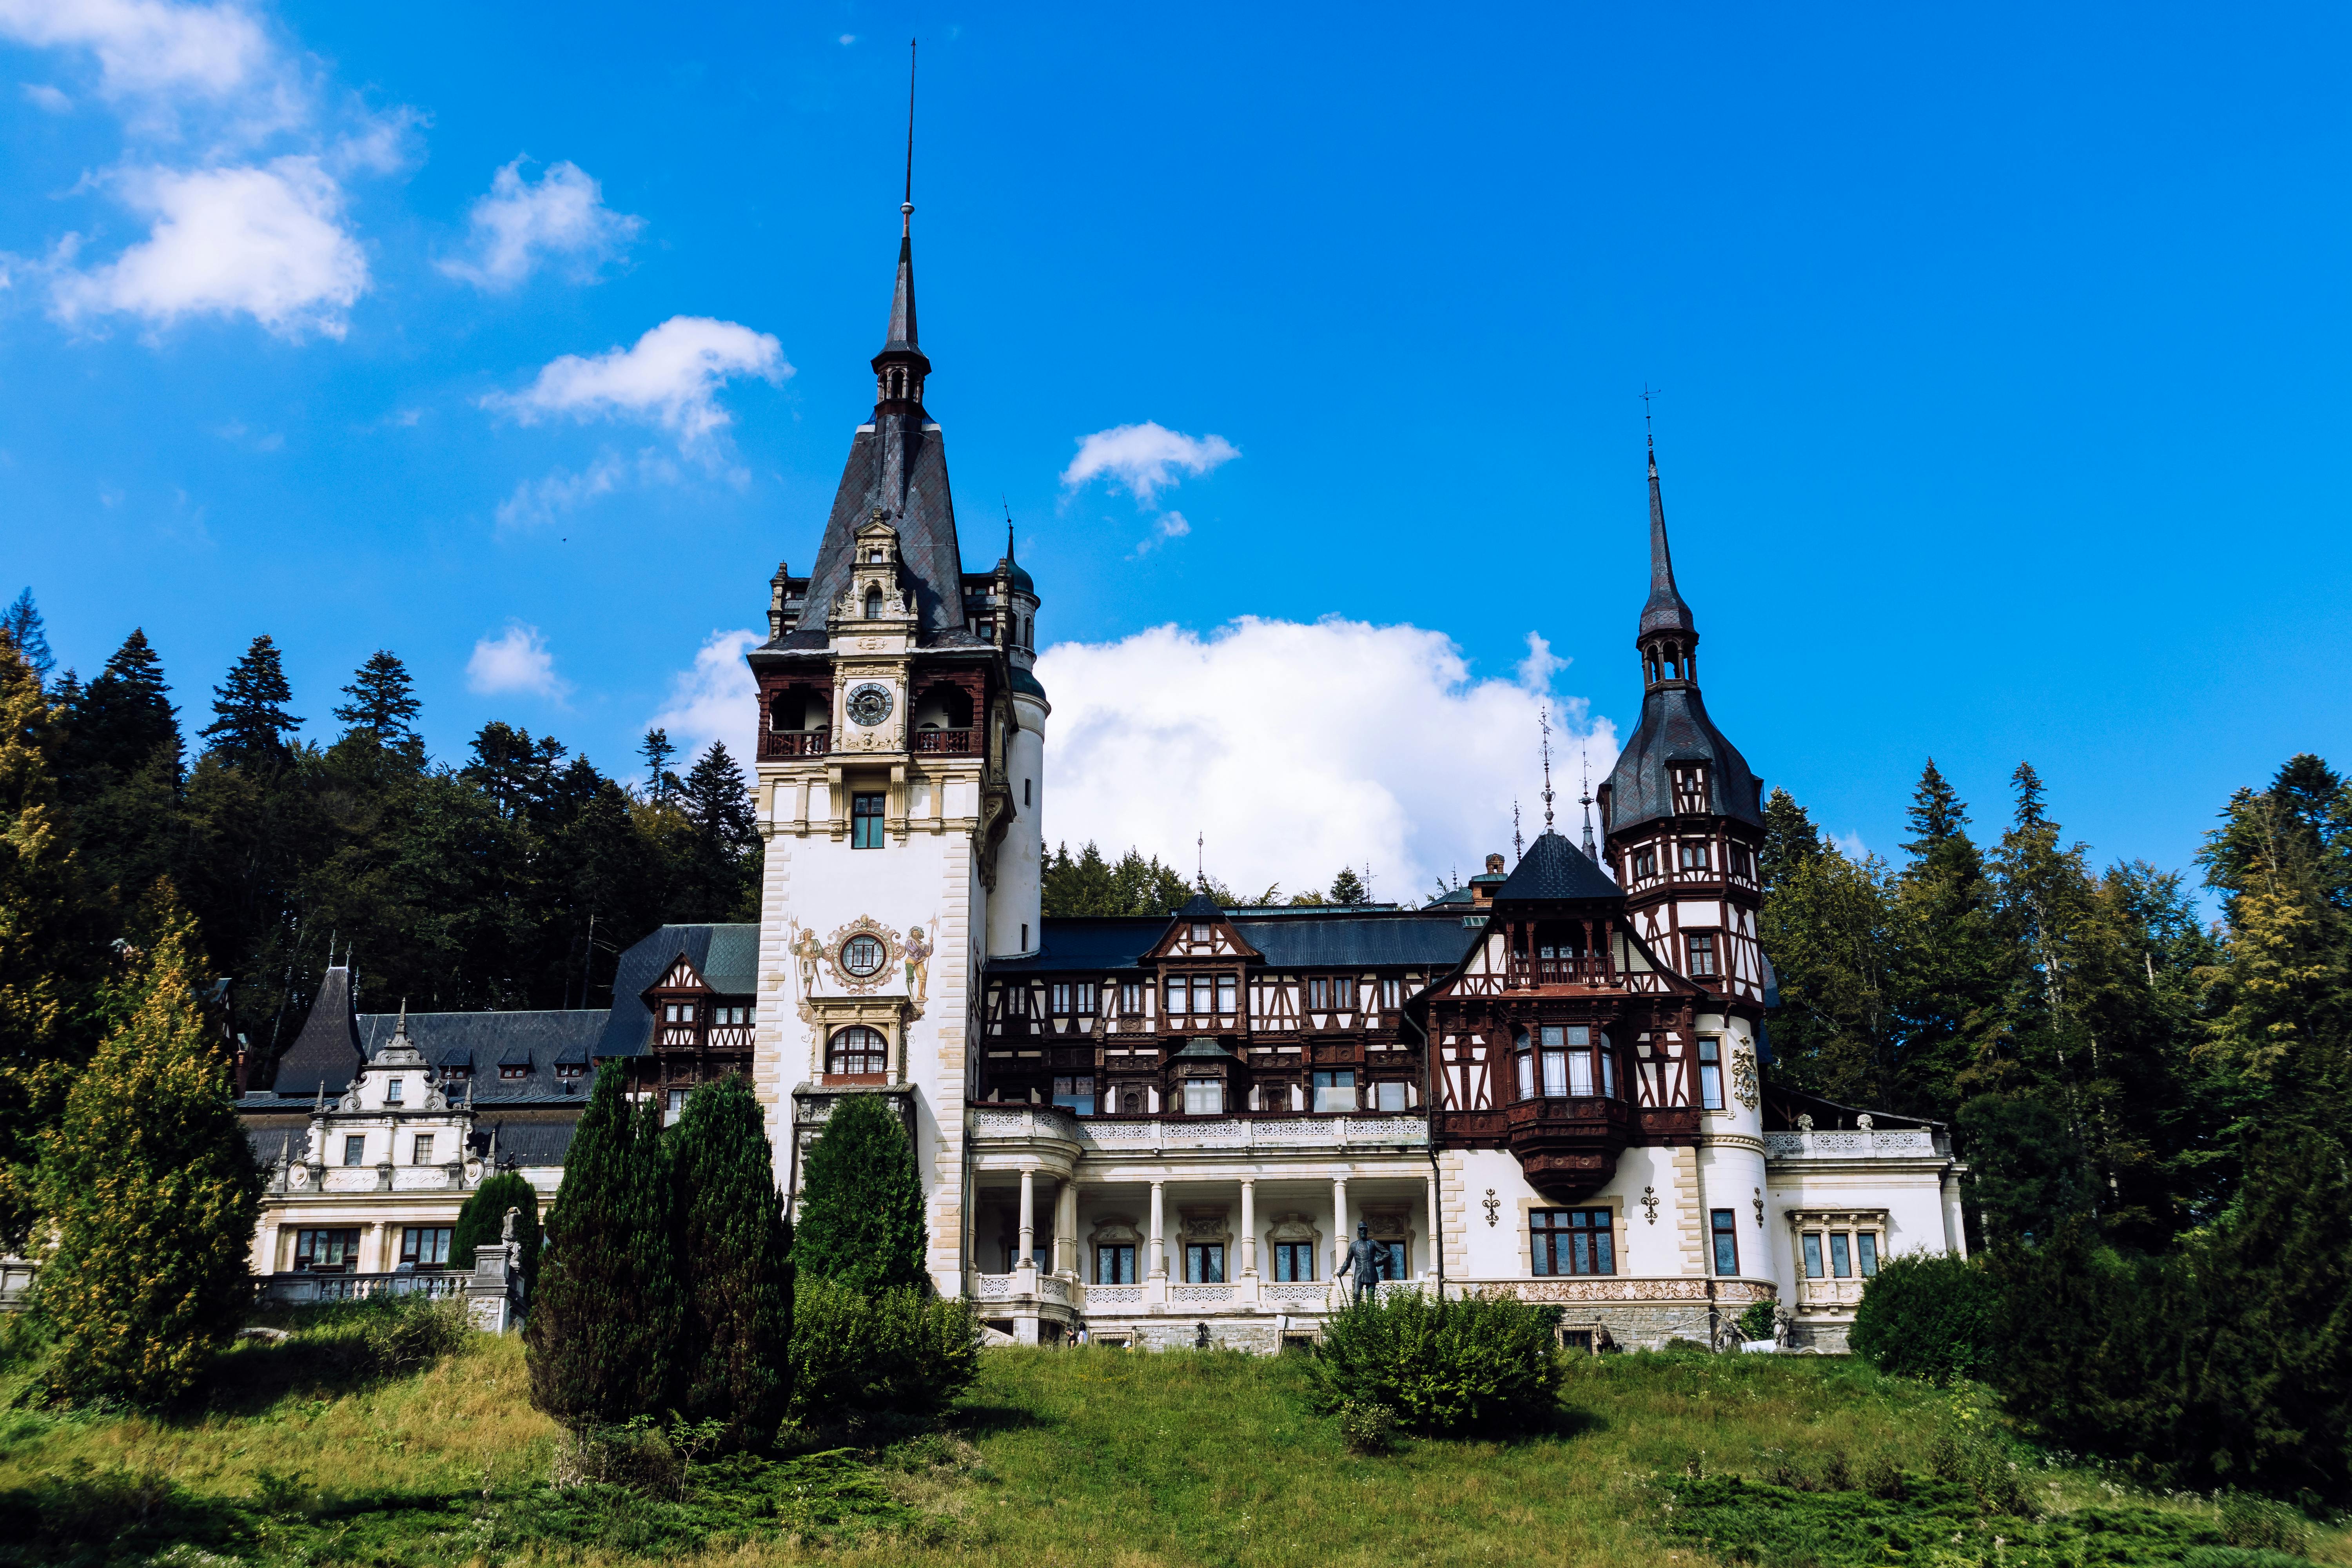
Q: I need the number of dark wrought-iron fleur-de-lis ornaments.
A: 3